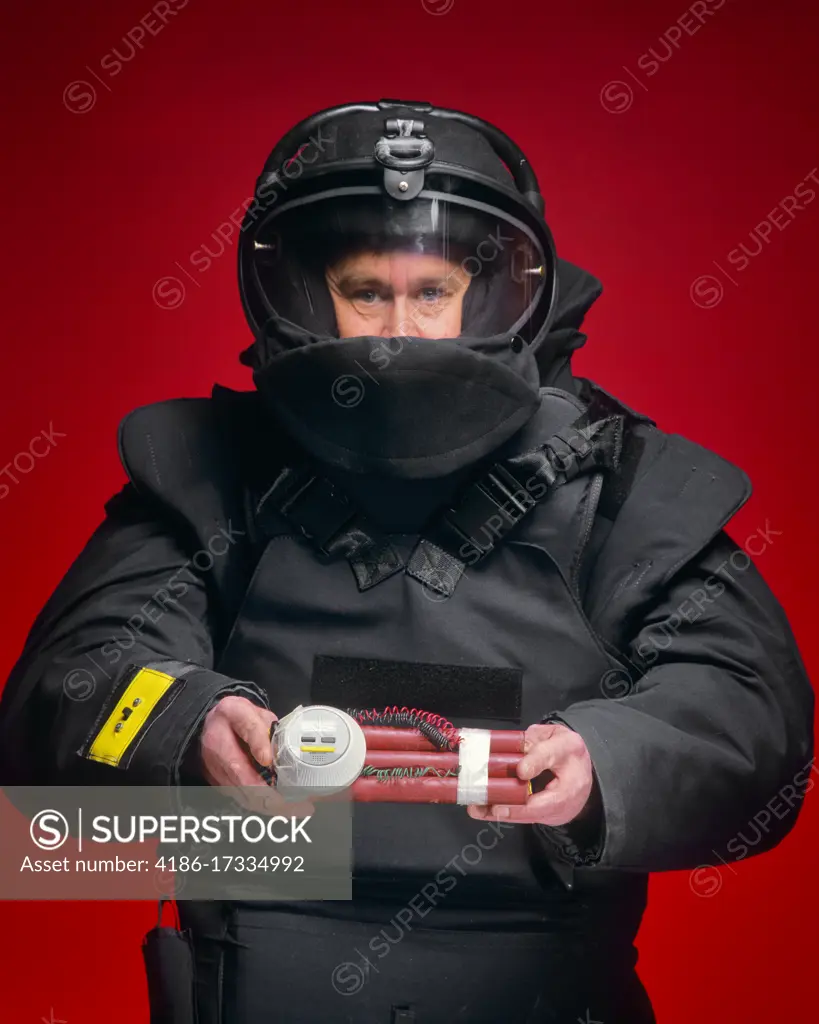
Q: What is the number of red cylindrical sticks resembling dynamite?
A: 3